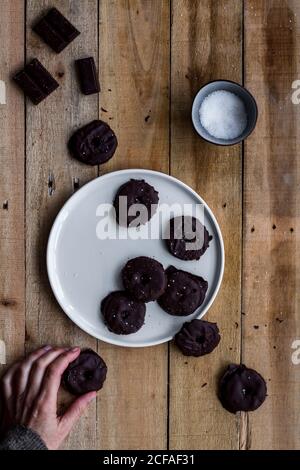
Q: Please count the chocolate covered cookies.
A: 9